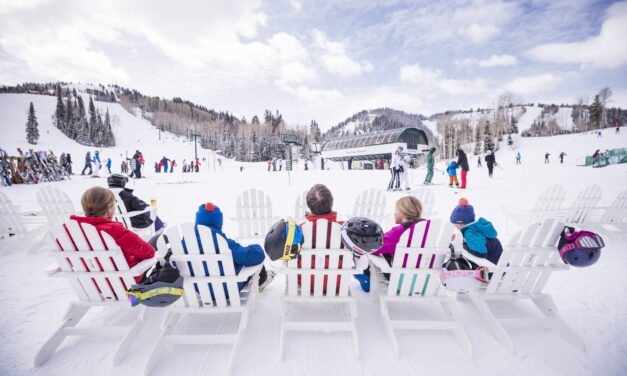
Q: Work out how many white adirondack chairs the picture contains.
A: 15